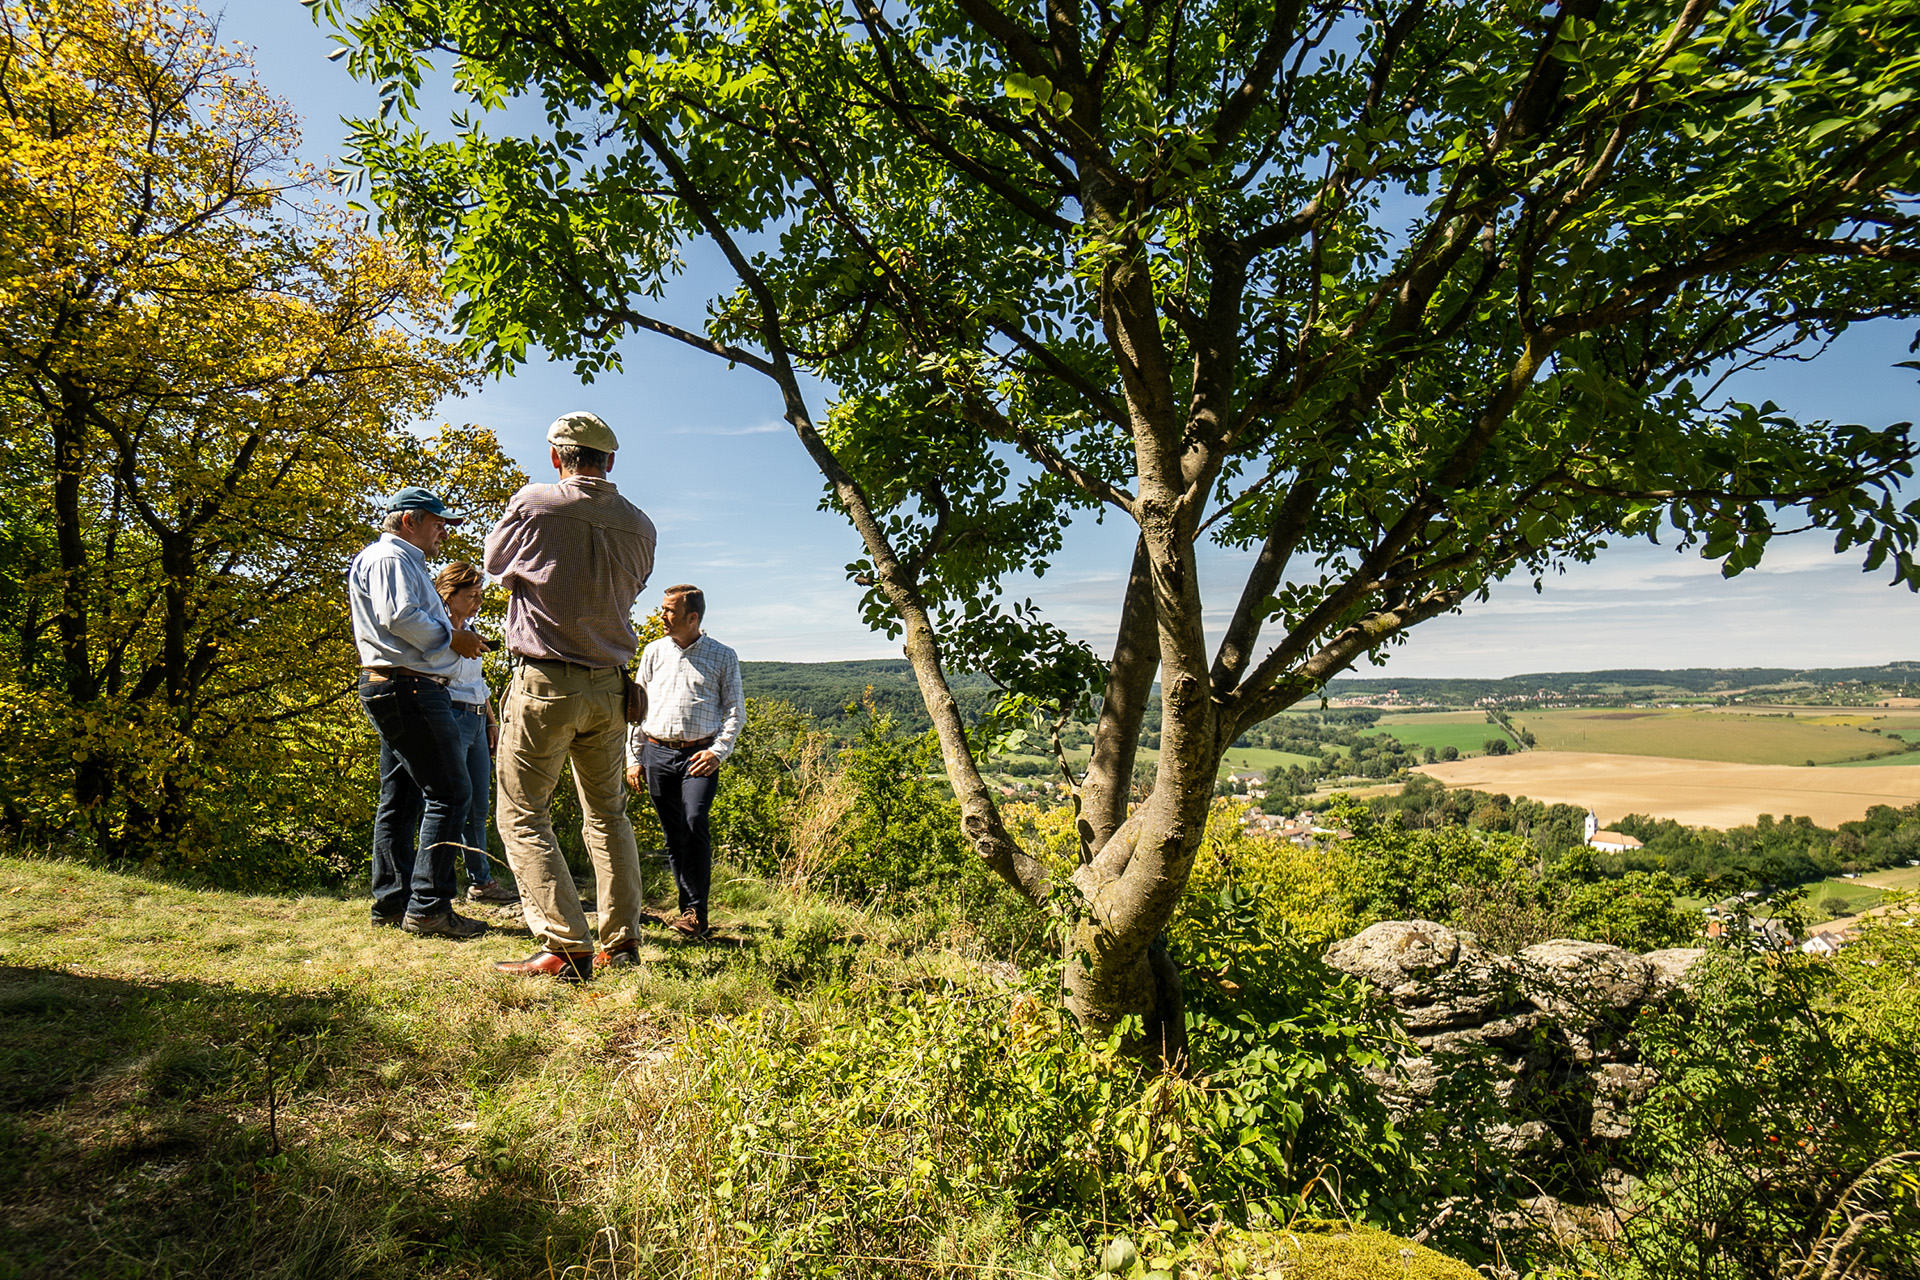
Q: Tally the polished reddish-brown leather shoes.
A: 2